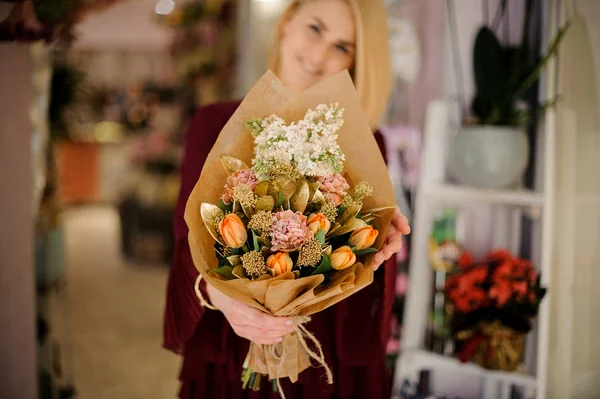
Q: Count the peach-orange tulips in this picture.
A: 5